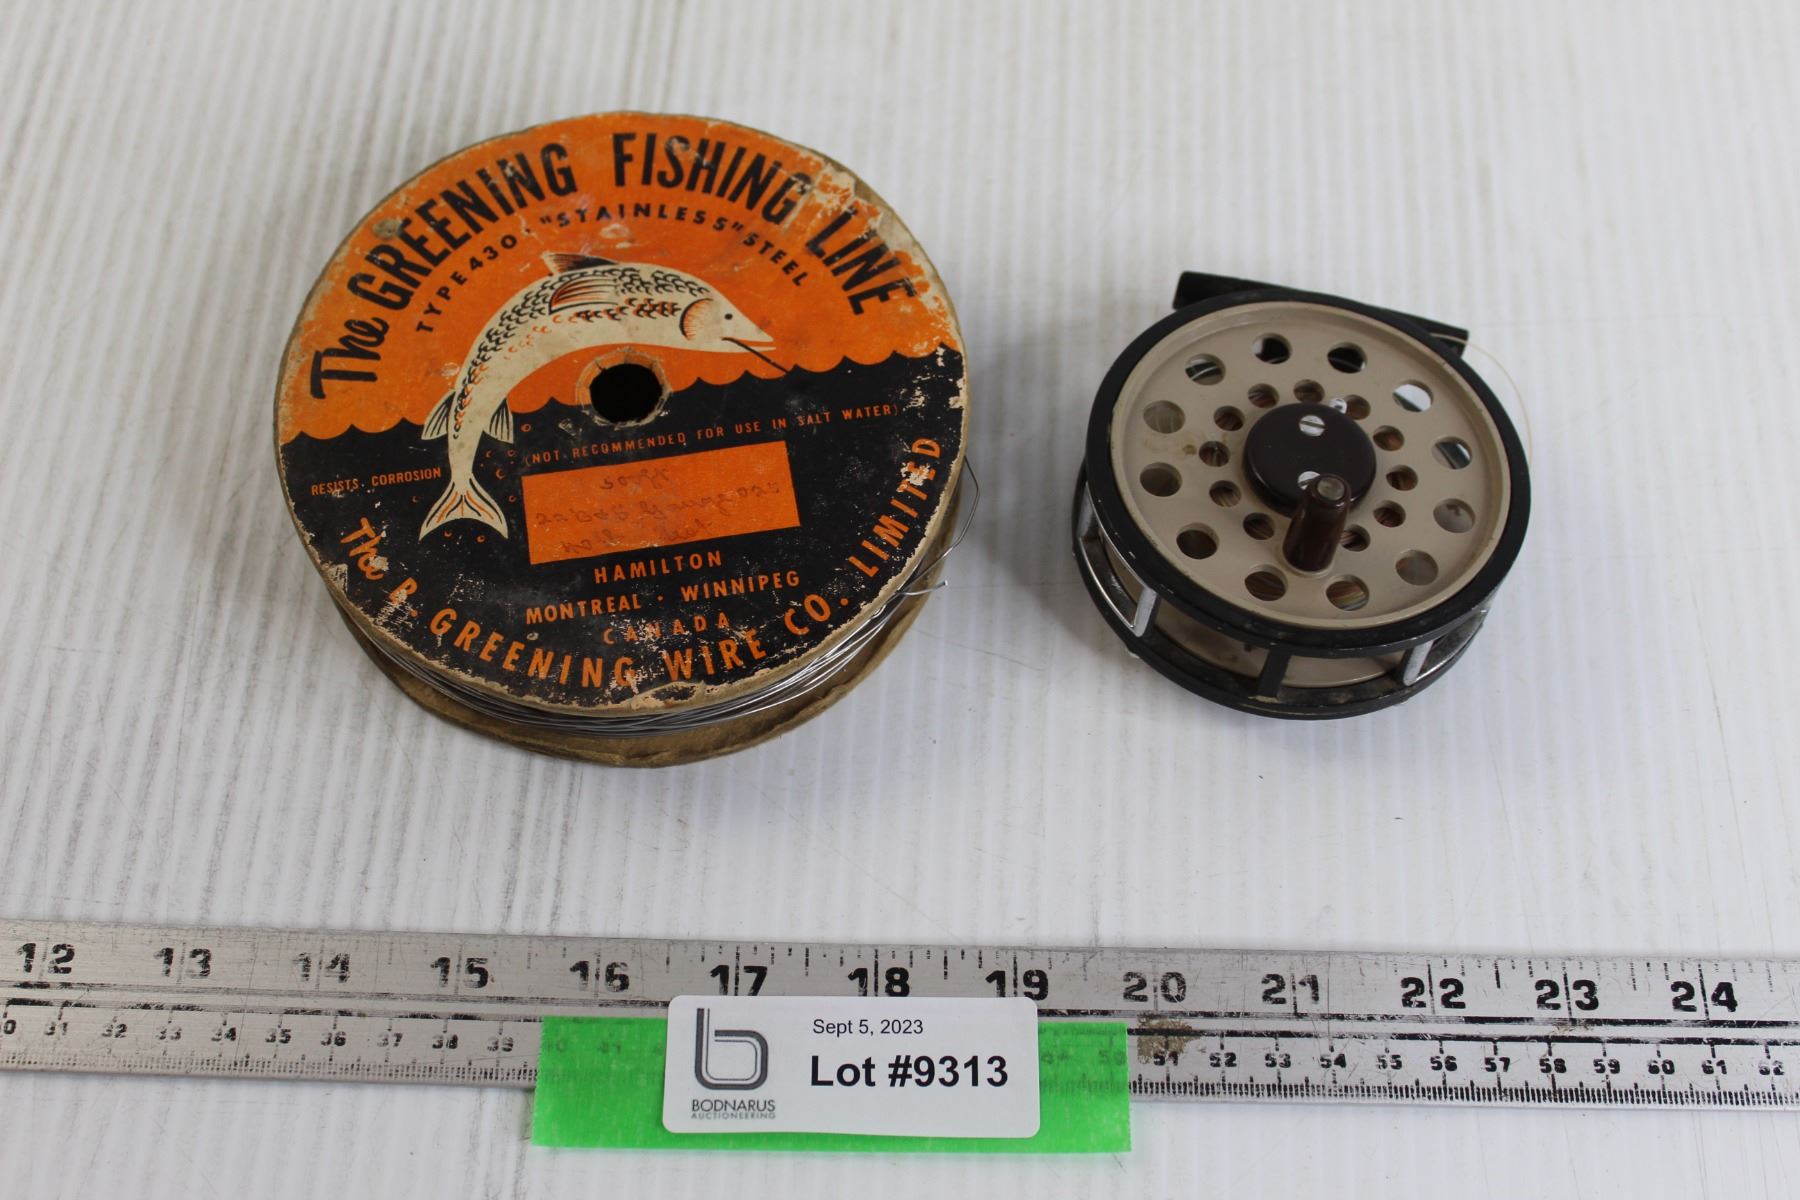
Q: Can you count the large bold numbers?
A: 13